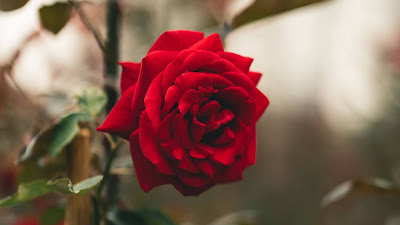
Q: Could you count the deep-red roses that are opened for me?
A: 1